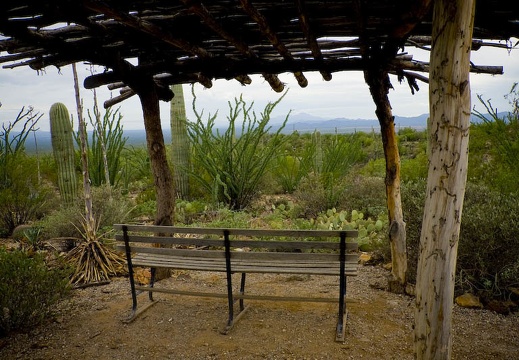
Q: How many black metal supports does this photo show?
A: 3